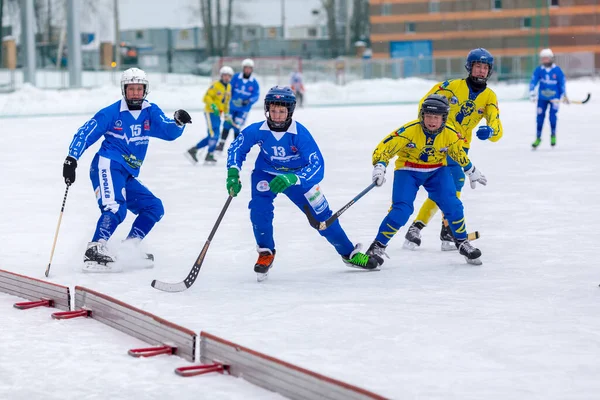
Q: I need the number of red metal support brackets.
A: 4